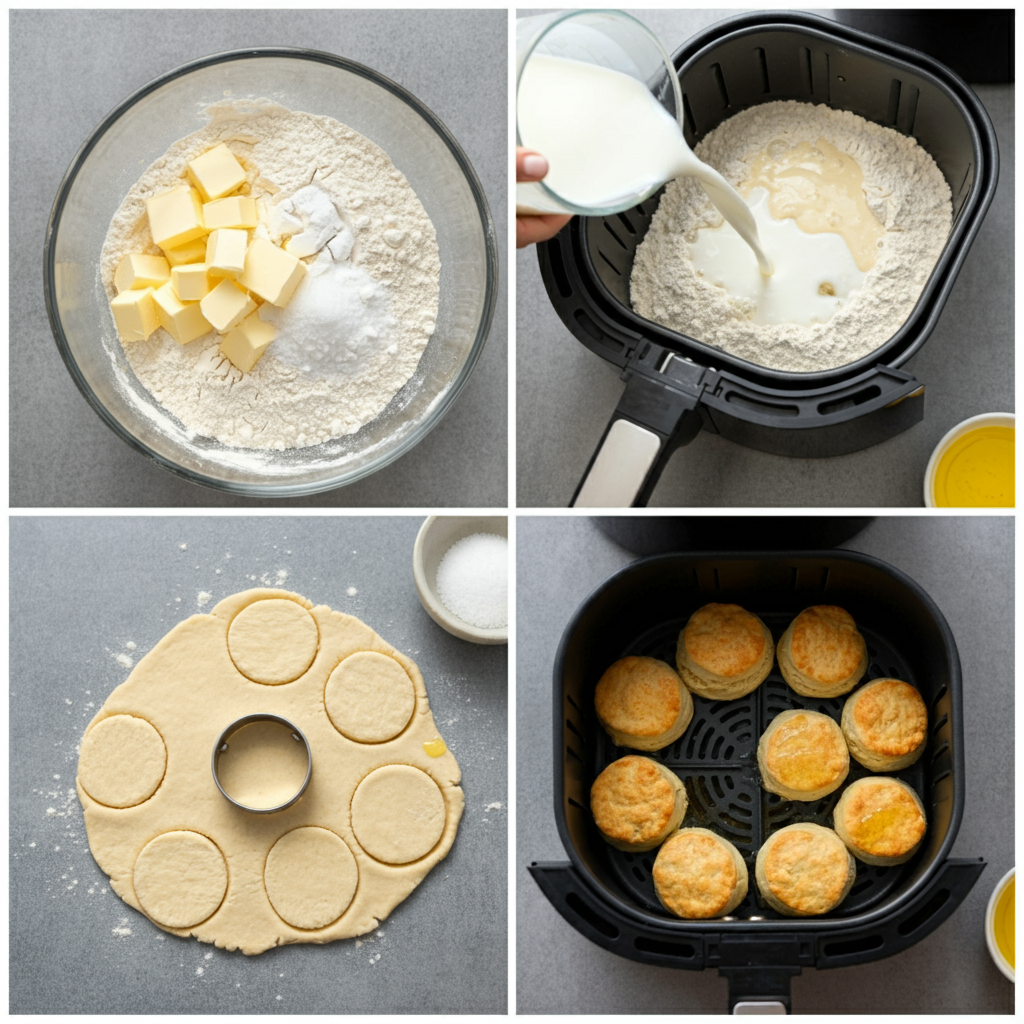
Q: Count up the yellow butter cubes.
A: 12